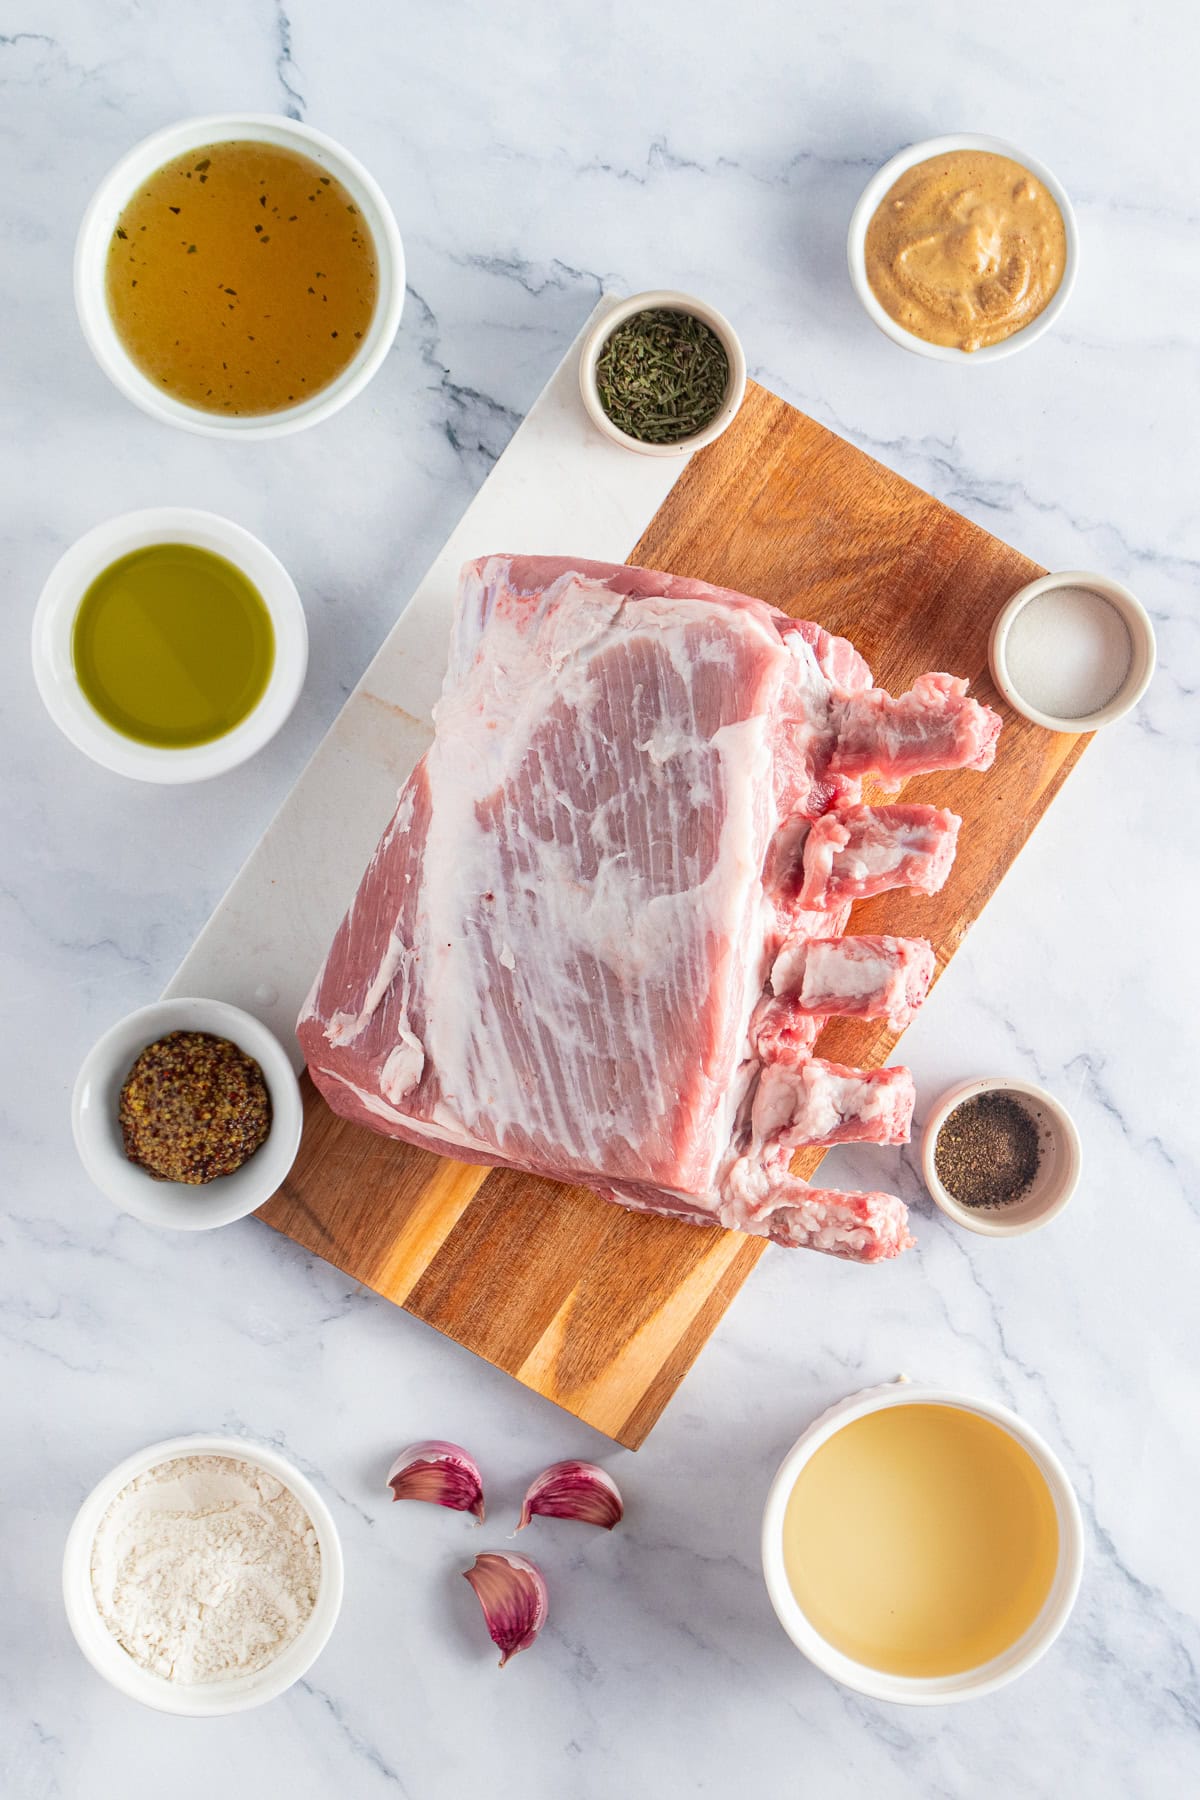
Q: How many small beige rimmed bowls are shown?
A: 3